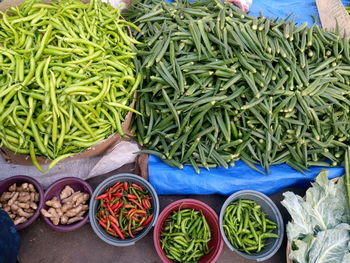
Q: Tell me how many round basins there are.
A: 5